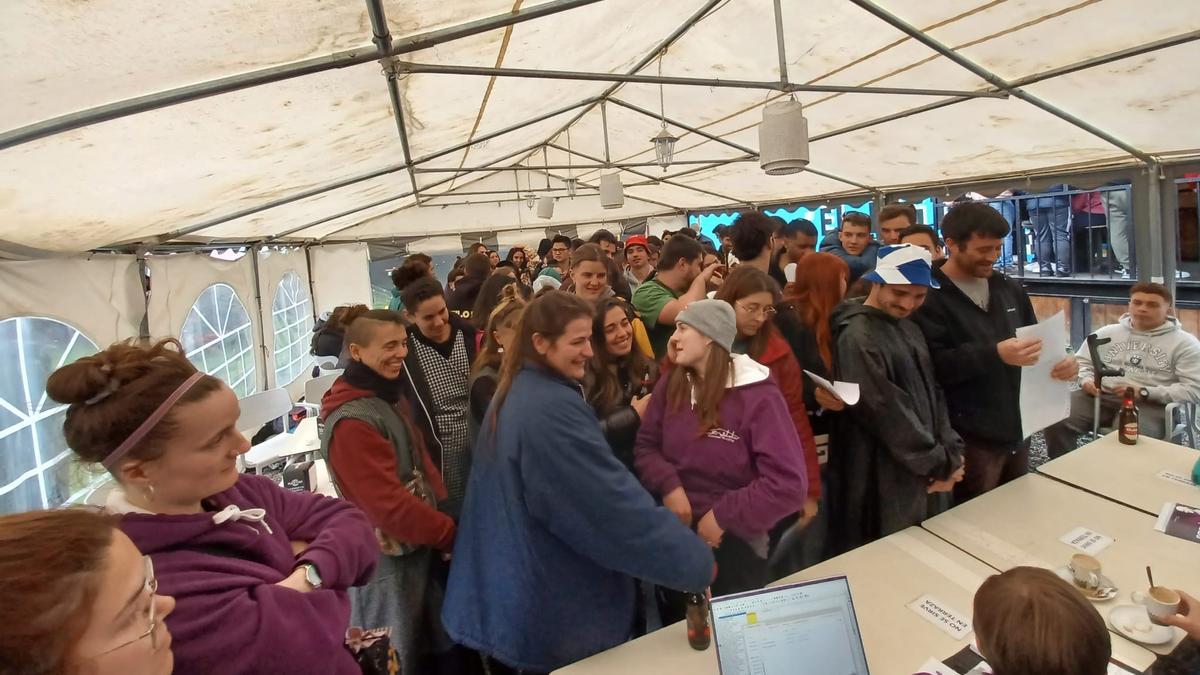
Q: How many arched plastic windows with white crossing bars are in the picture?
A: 3